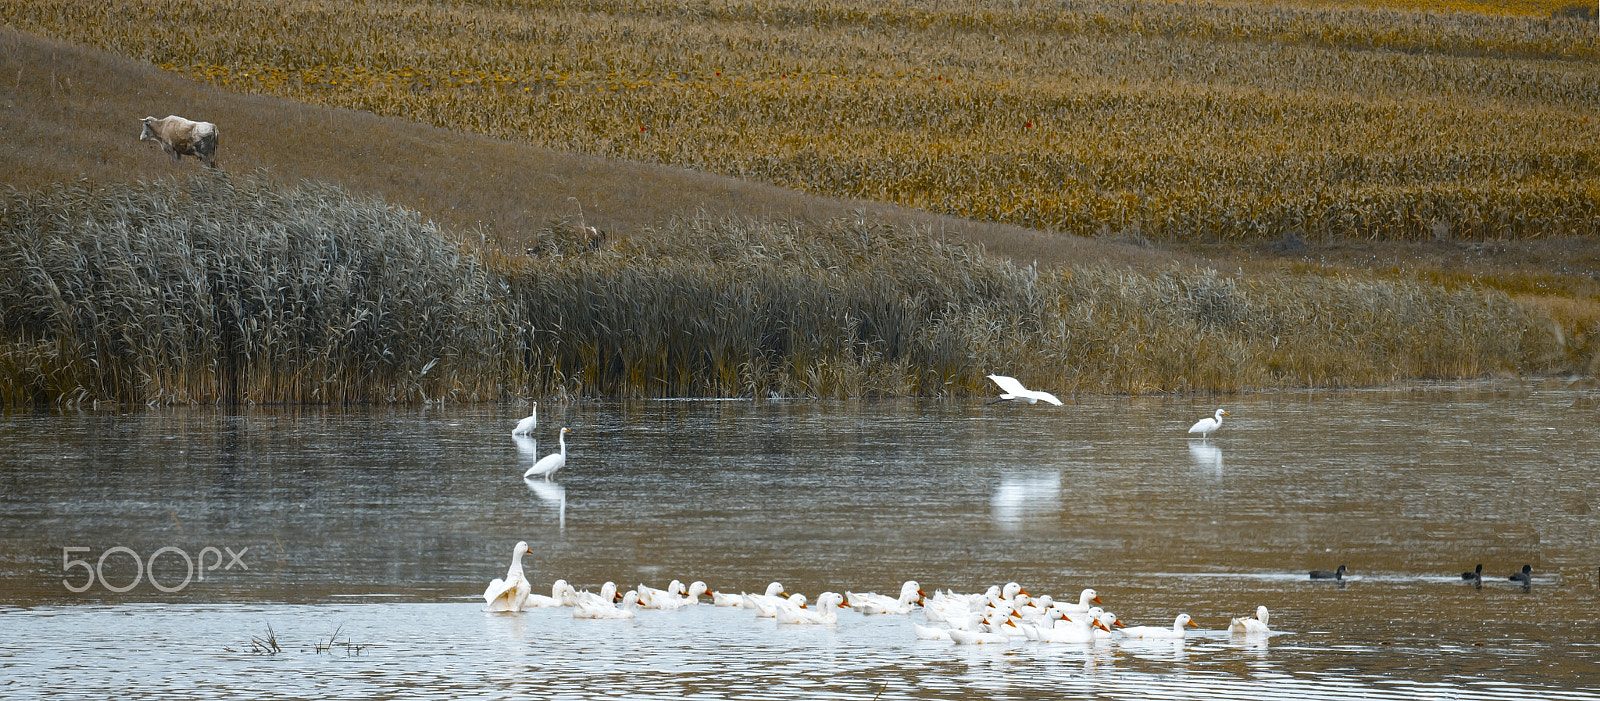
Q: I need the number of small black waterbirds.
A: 3